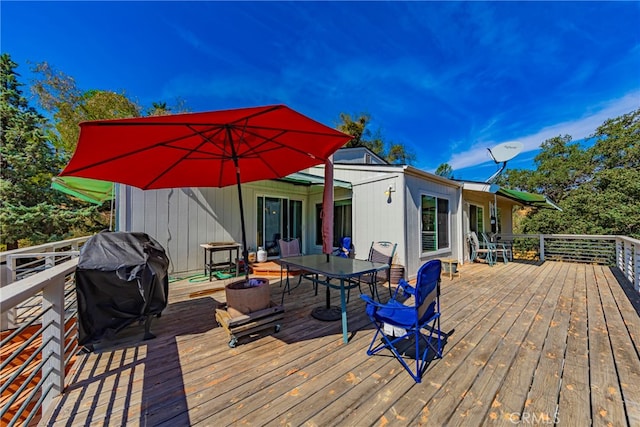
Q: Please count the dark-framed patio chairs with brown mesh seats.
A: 2